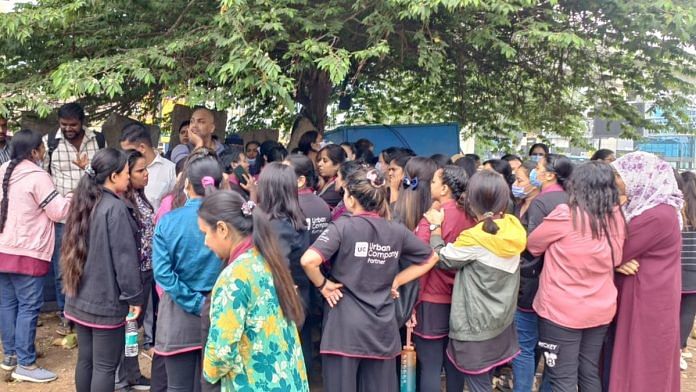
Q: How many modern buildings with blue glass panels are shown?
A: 1